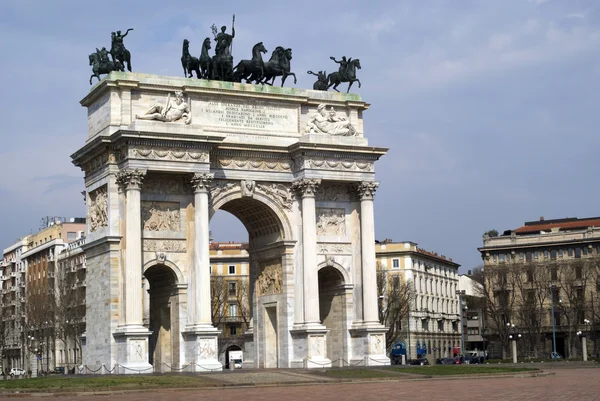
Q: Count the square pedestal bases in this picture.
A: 4